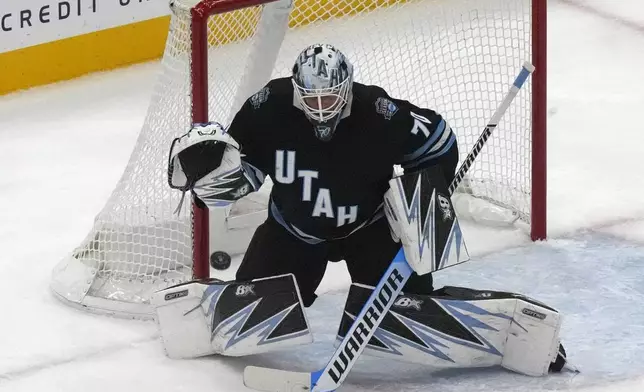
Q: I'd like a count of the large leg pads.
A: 2